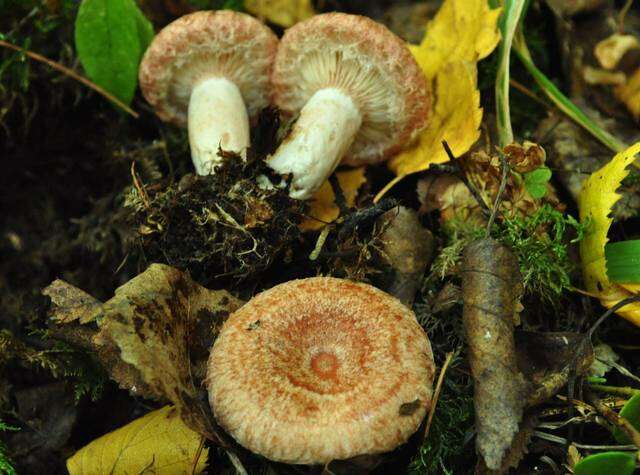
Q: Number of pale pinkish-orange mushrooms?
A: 3